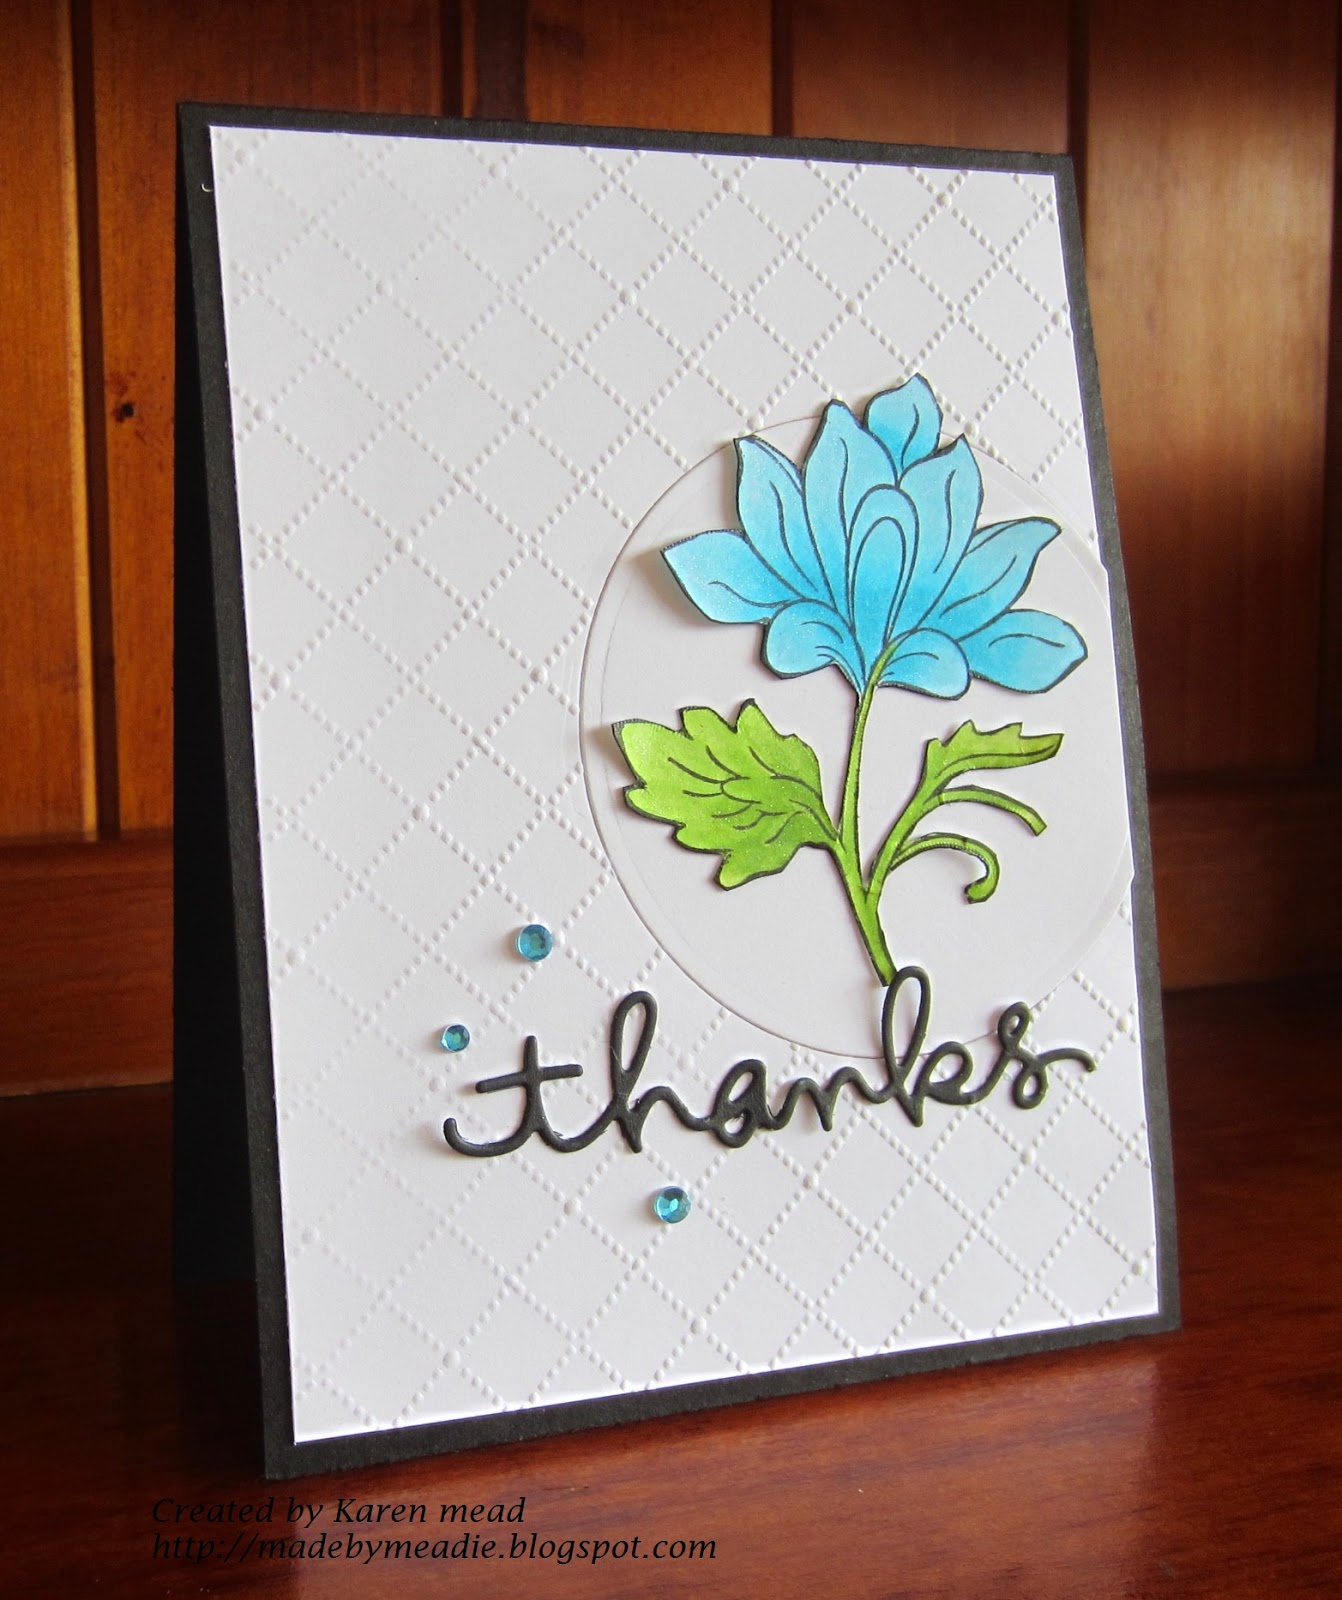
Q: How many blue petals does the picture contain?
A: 10